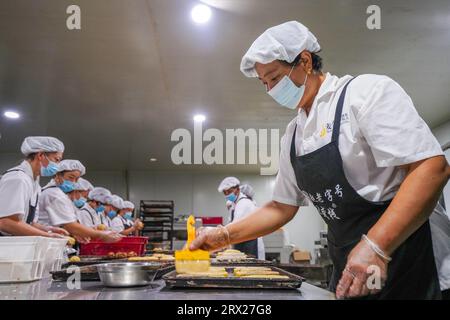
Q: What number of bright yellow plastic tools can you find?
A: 1